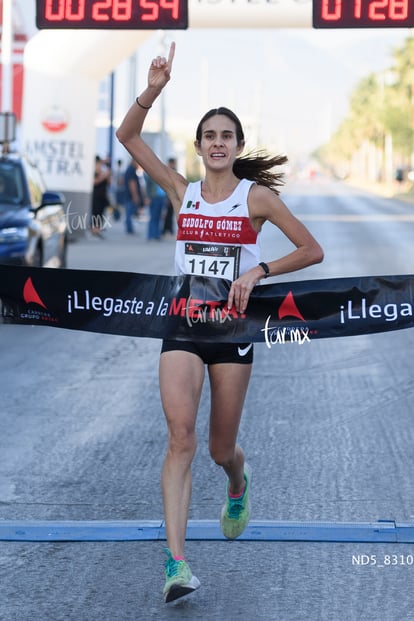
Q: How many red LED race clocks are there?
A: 2